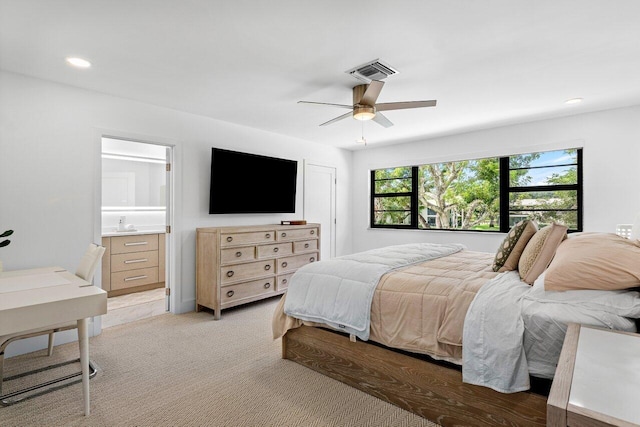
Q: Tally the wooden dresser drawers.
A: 9